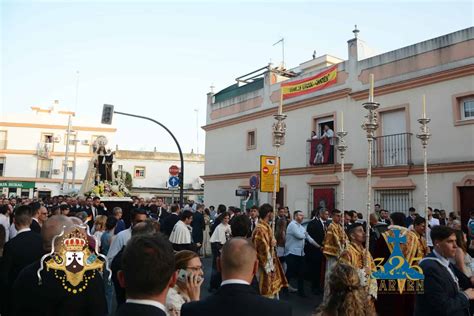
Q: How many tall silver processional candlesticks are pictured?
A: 4